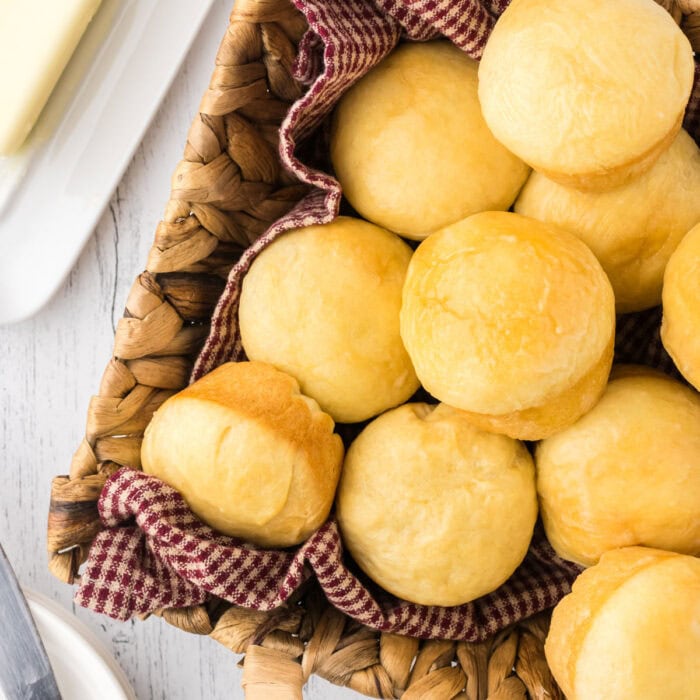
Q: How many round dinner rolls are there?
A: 10